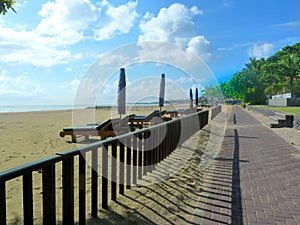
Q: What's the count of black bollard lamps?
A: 0